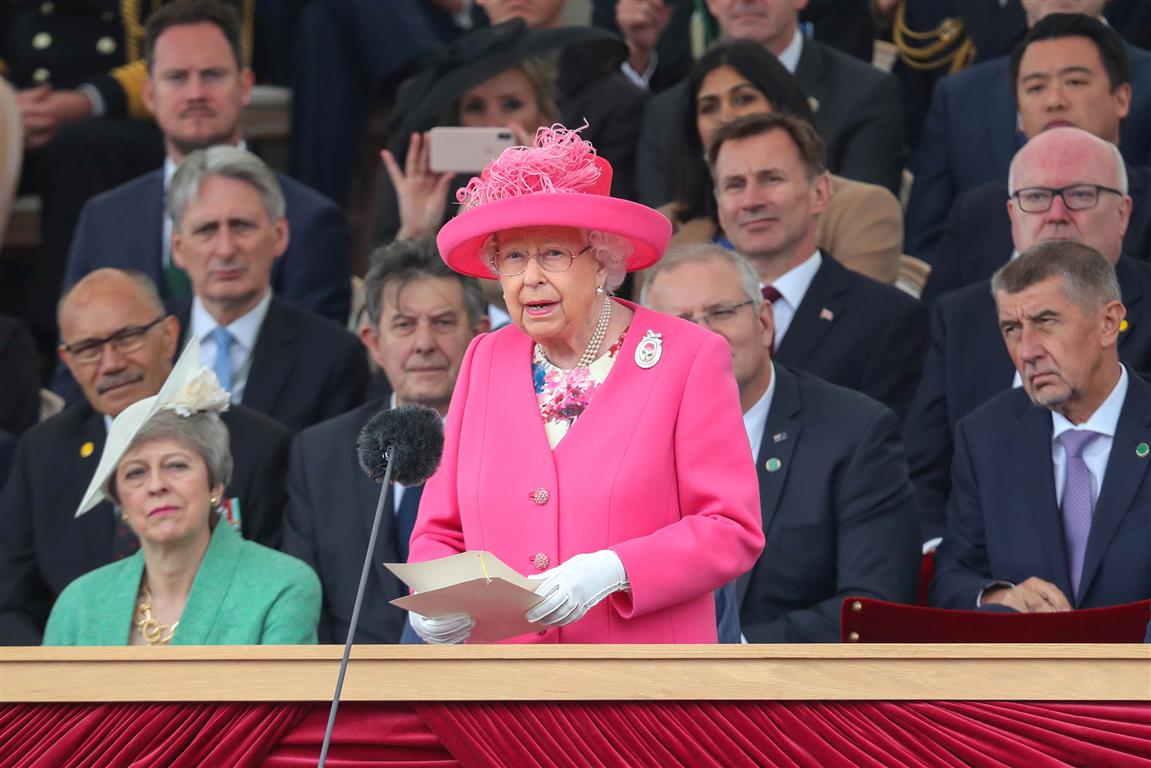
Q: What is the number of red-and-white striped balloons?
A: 0